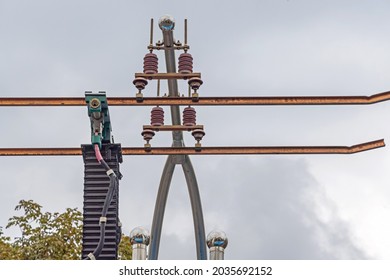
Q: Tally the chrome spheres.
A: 3